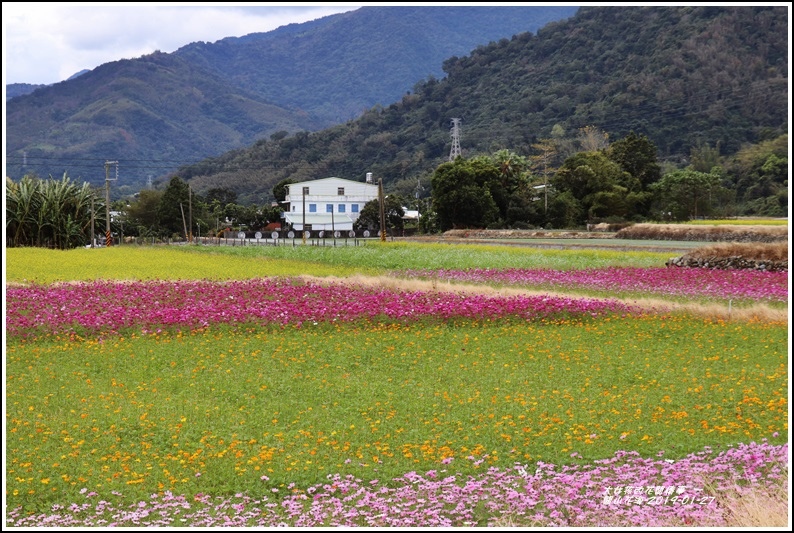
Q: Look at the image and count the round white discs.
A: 10